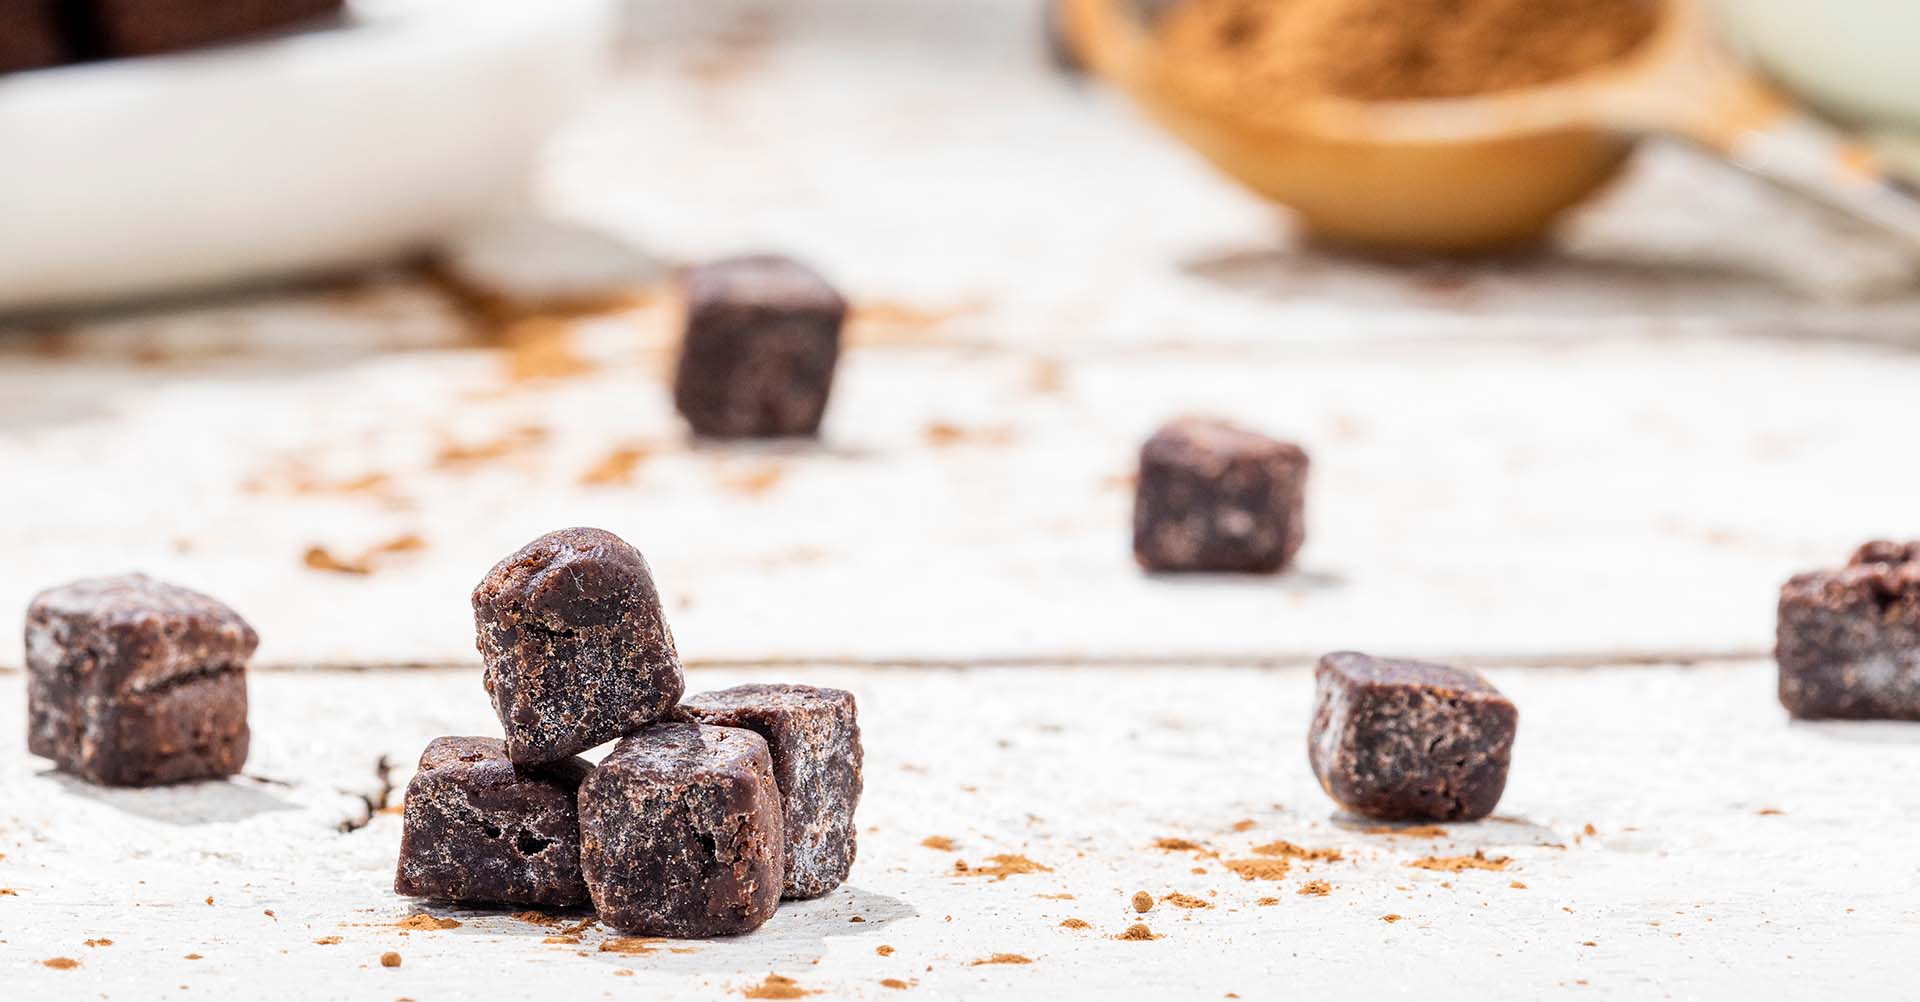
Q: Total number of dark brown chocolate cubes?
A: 9